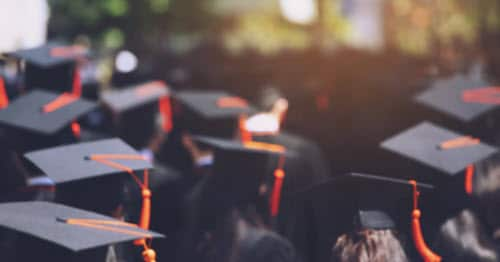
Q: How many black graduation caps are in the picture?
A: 10